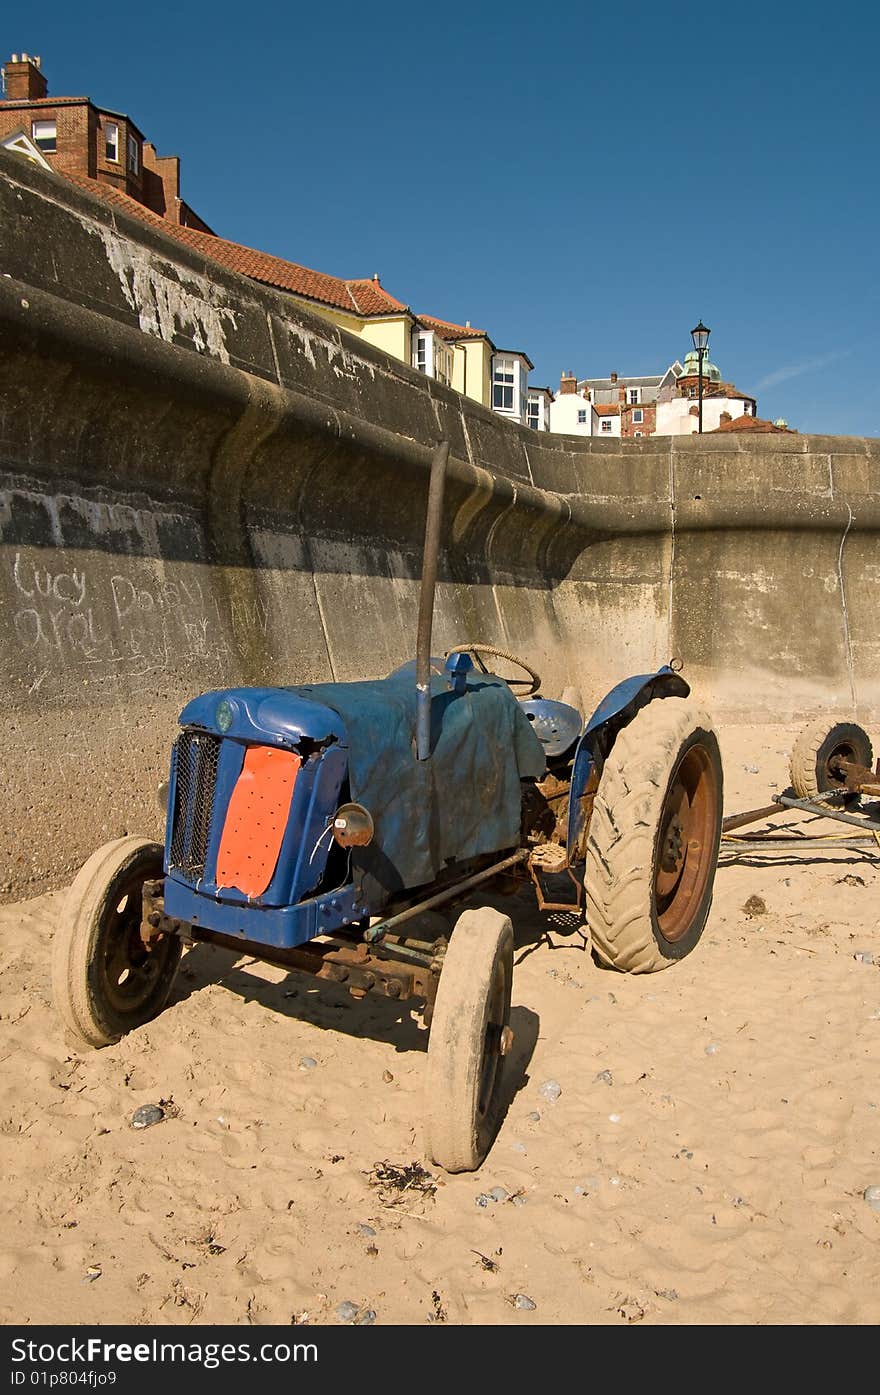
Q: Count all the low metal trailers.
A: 1